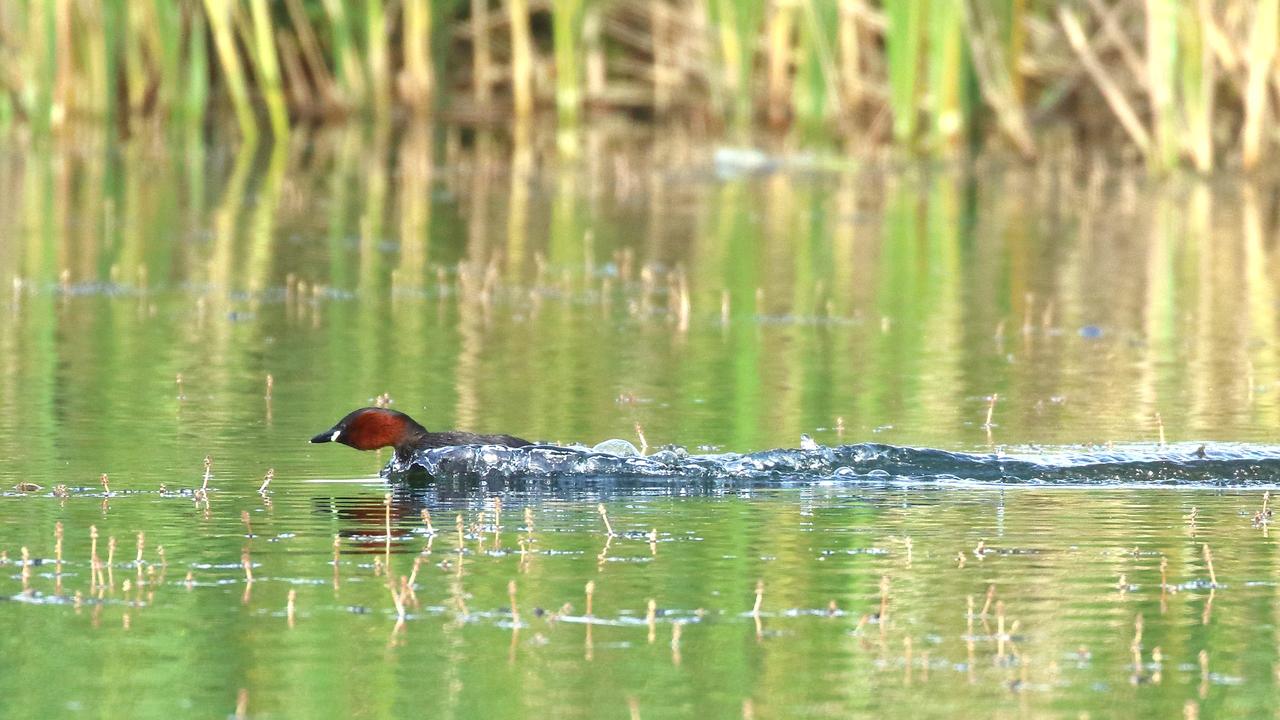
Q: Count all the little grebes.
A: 1